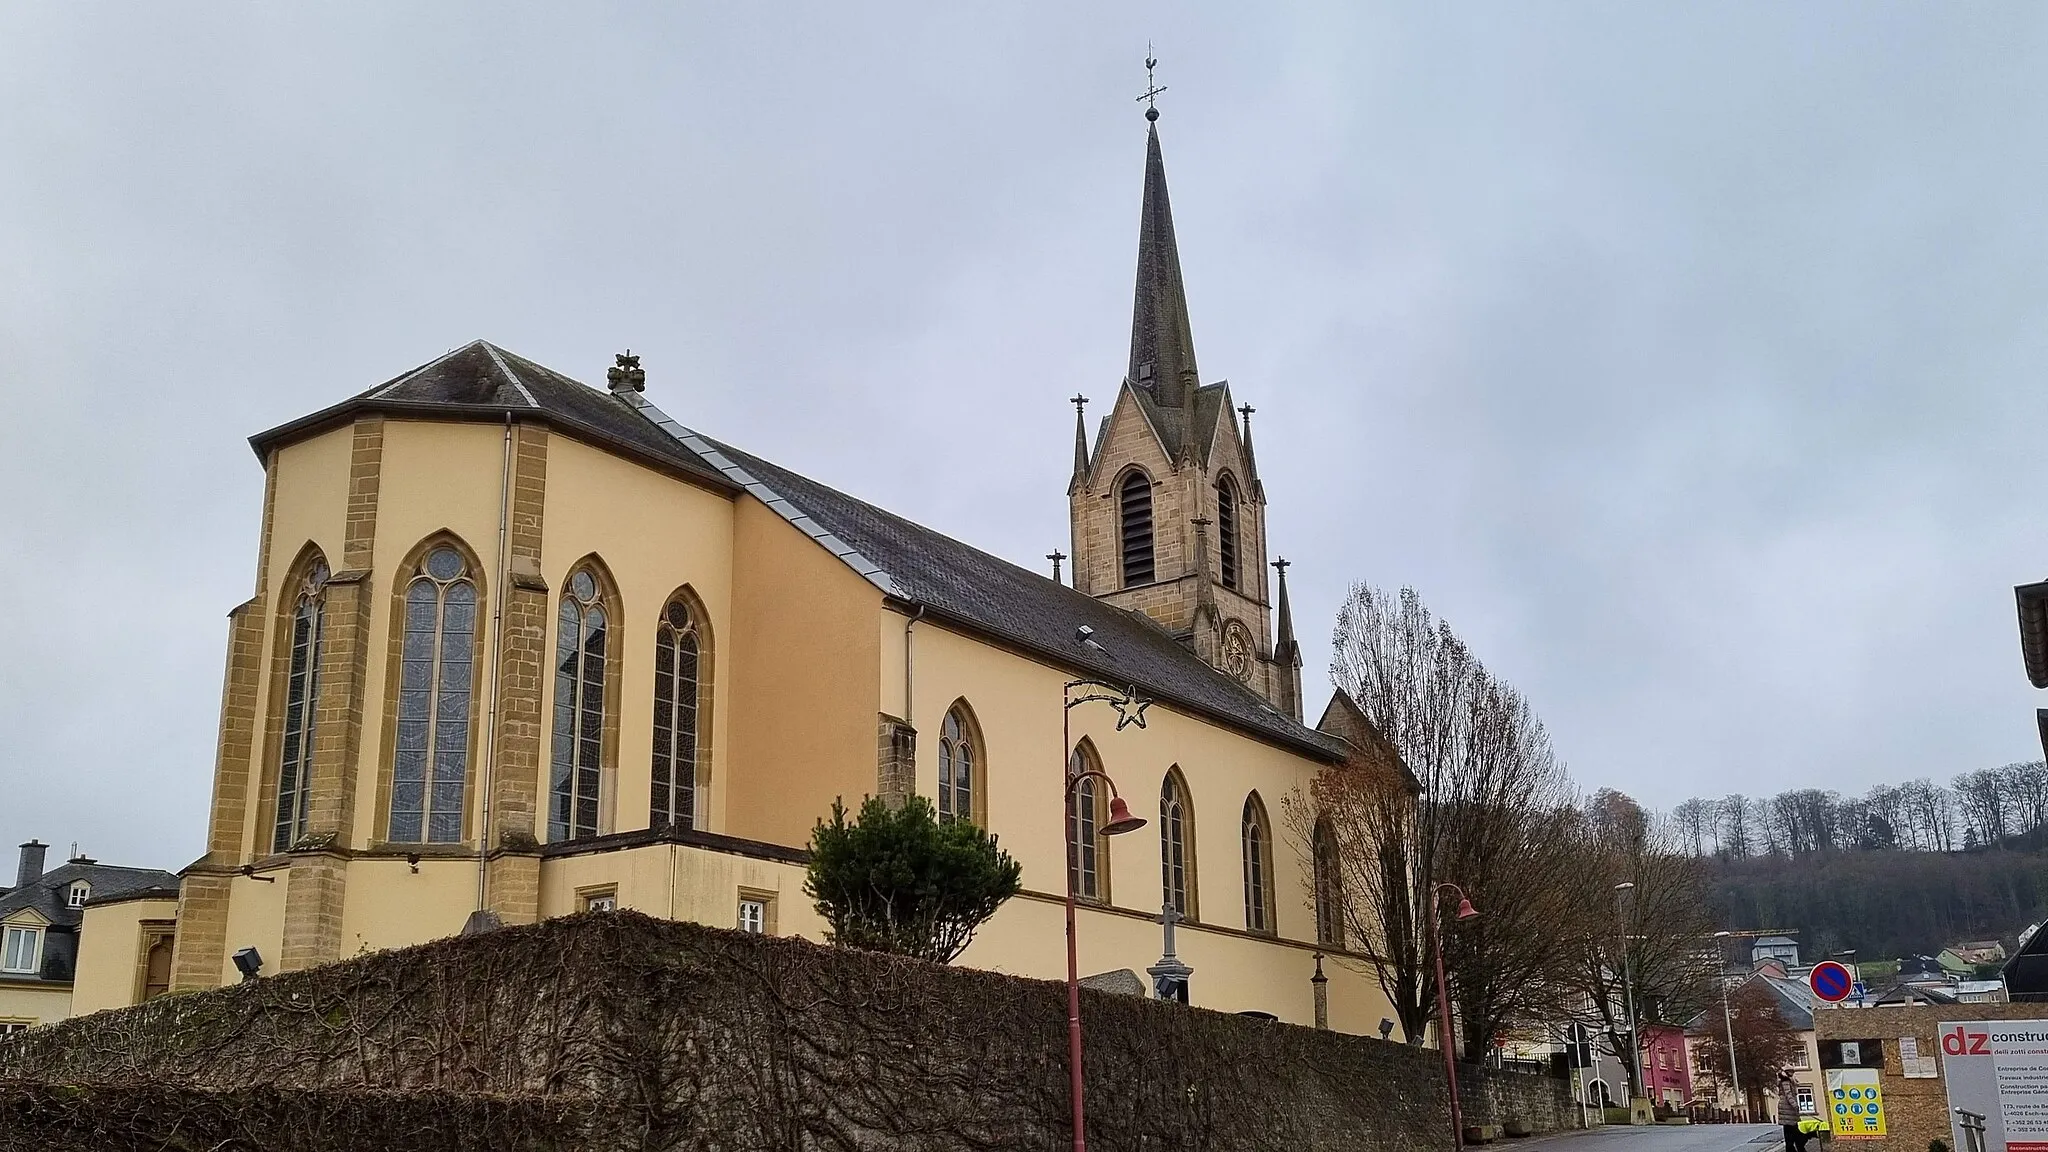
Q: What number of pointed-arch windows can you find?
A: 11